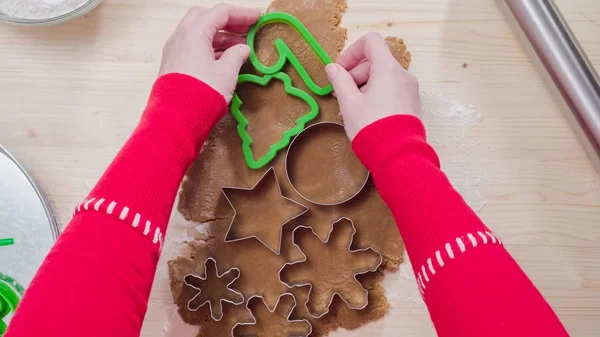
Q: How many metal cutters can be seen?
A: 5